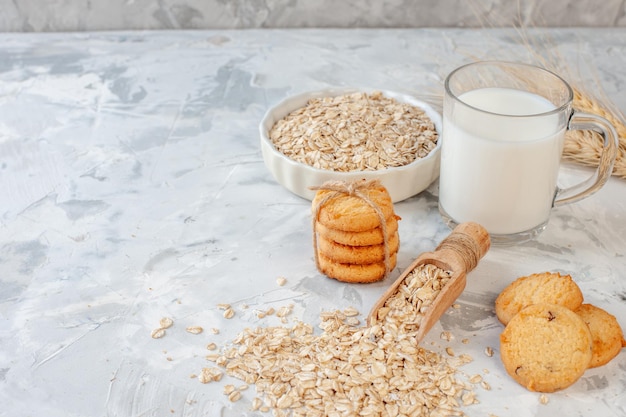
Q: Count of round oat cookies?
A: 7